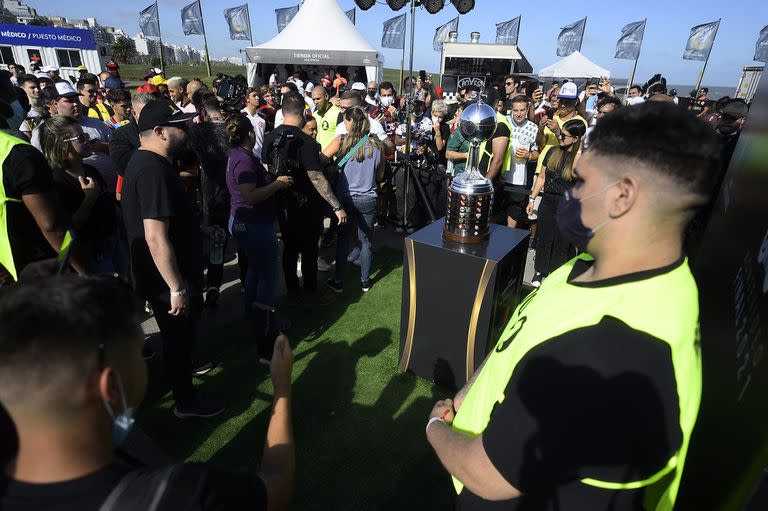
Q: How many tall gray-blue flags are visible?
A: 12